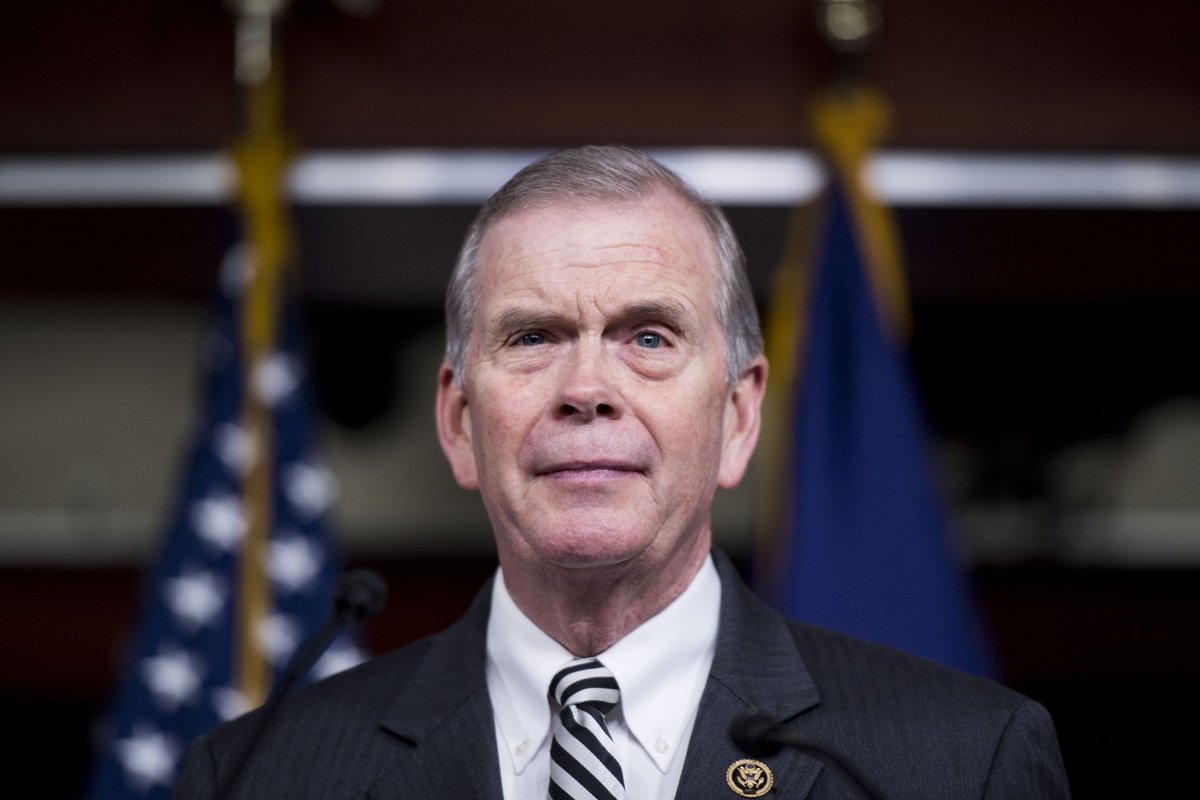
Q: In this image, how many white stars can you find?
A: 12